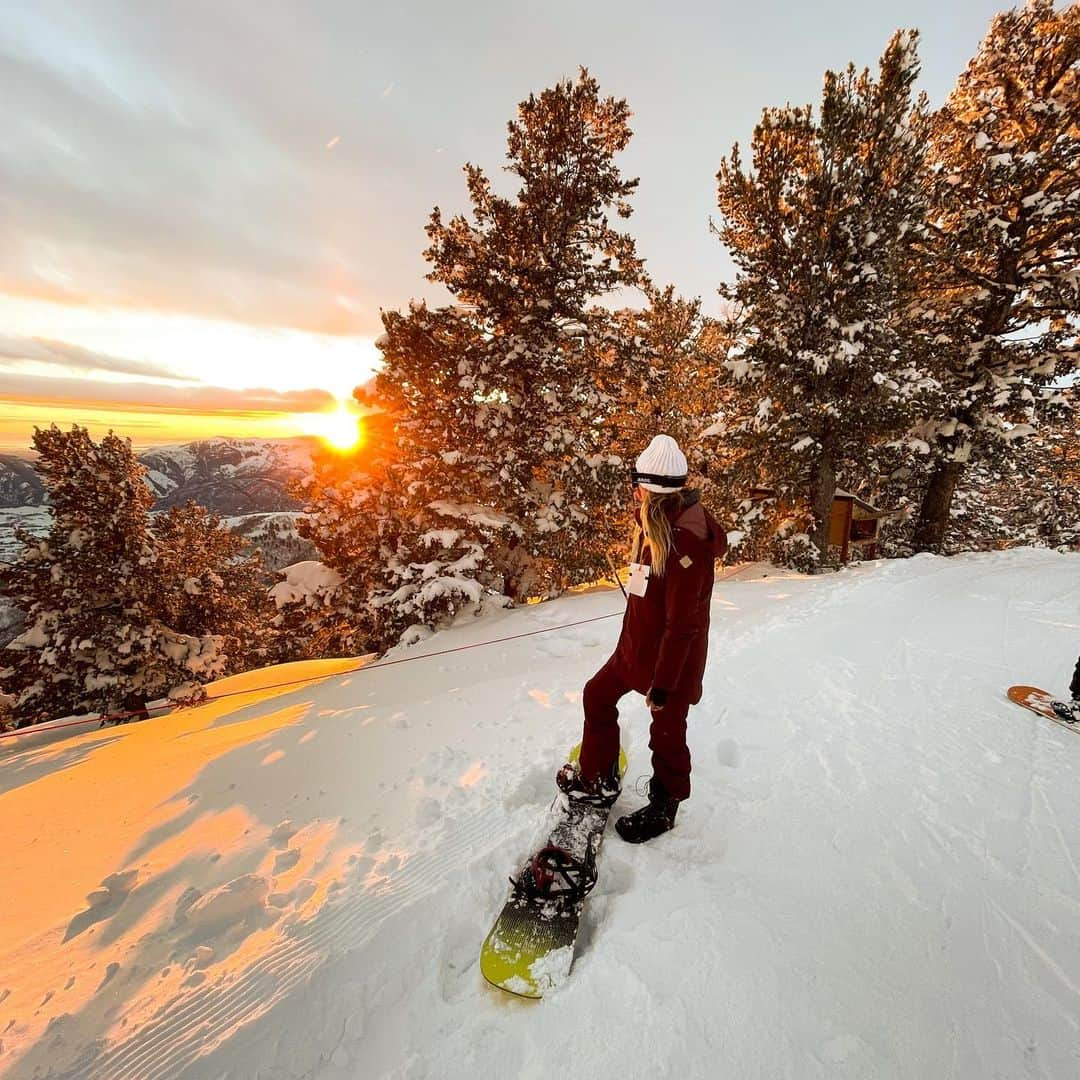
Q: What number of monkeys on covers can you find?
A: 0